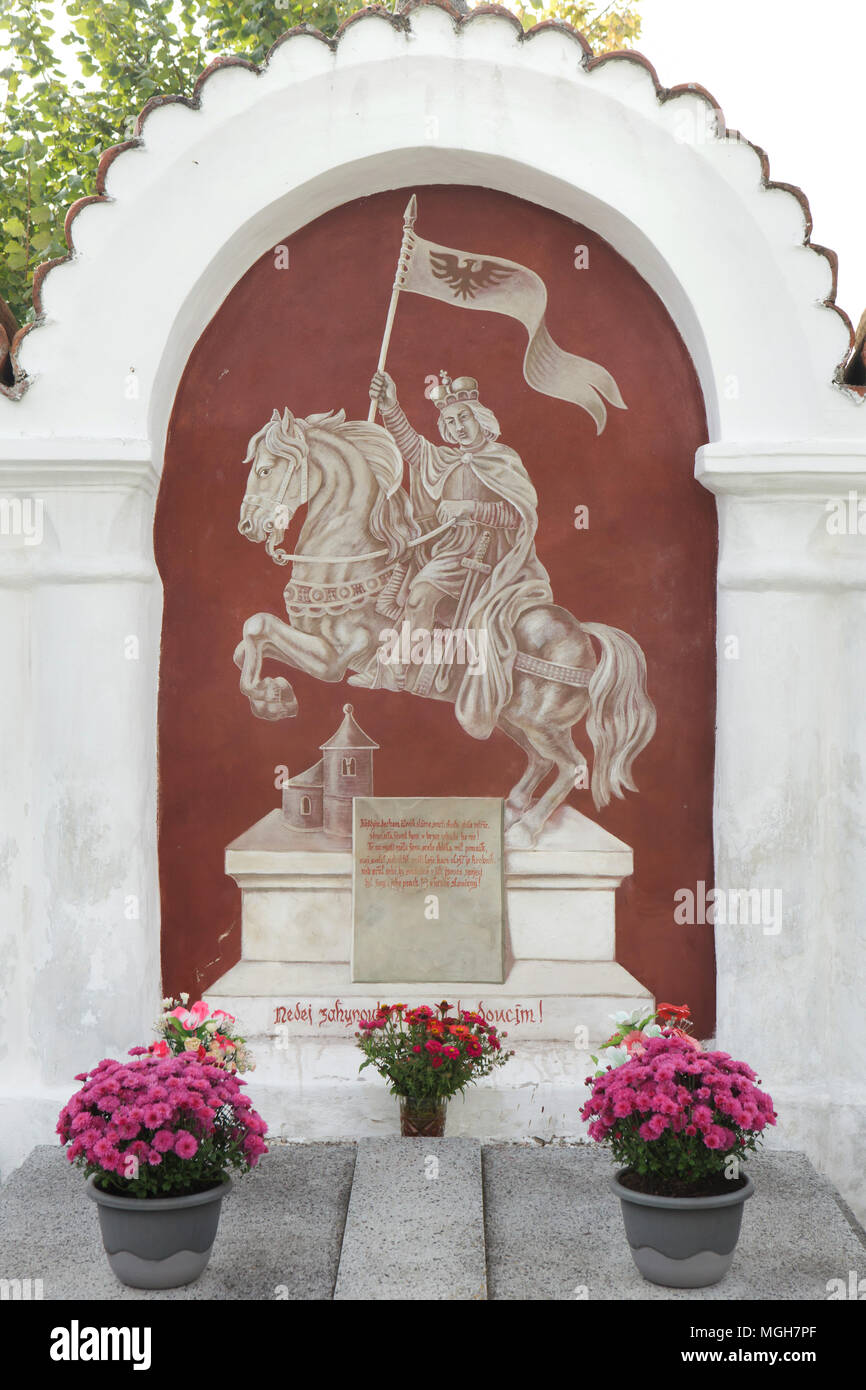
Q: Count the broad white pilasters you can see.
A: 2